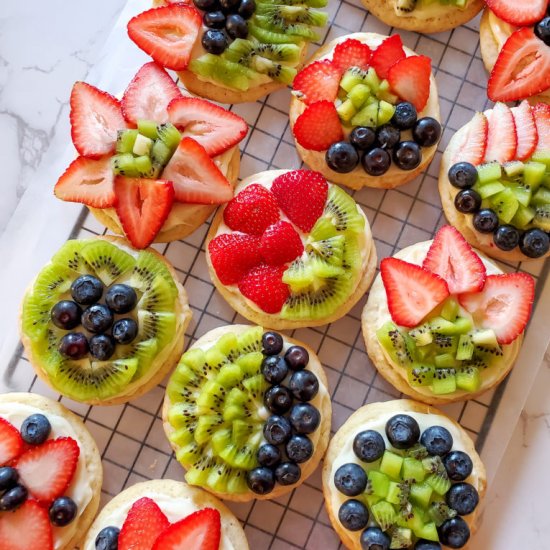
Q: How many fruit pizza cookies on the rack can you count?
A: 13